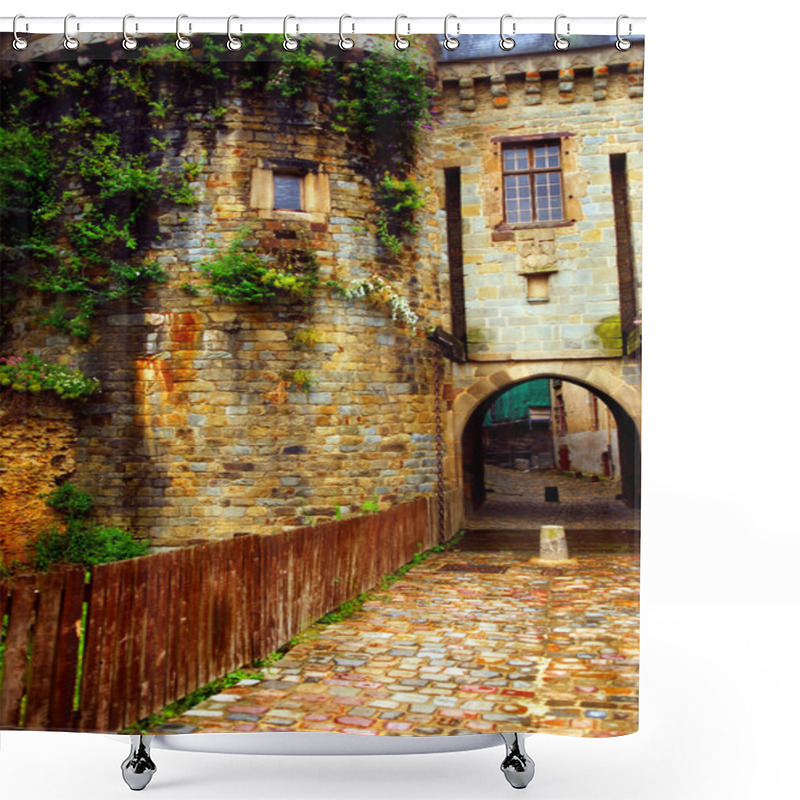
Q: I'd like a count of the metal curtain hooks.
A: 12